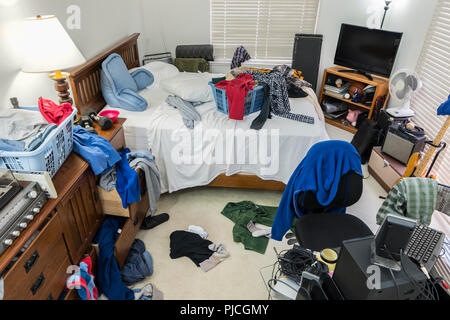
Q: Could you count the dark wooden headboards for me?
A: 1